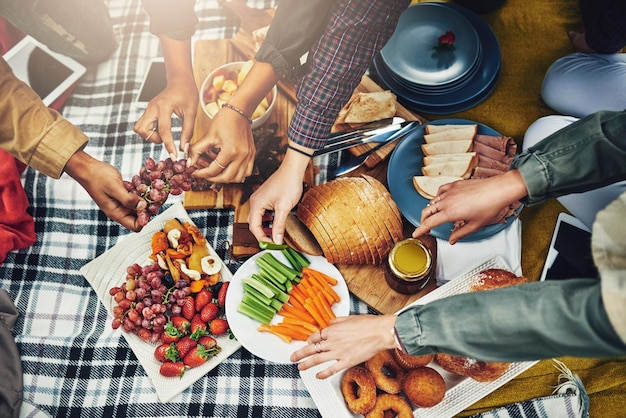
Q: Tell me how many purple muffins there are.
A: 0